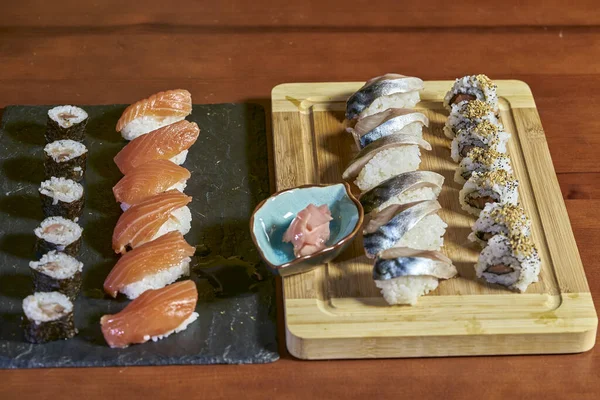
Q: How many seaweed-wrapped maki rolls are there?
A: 6